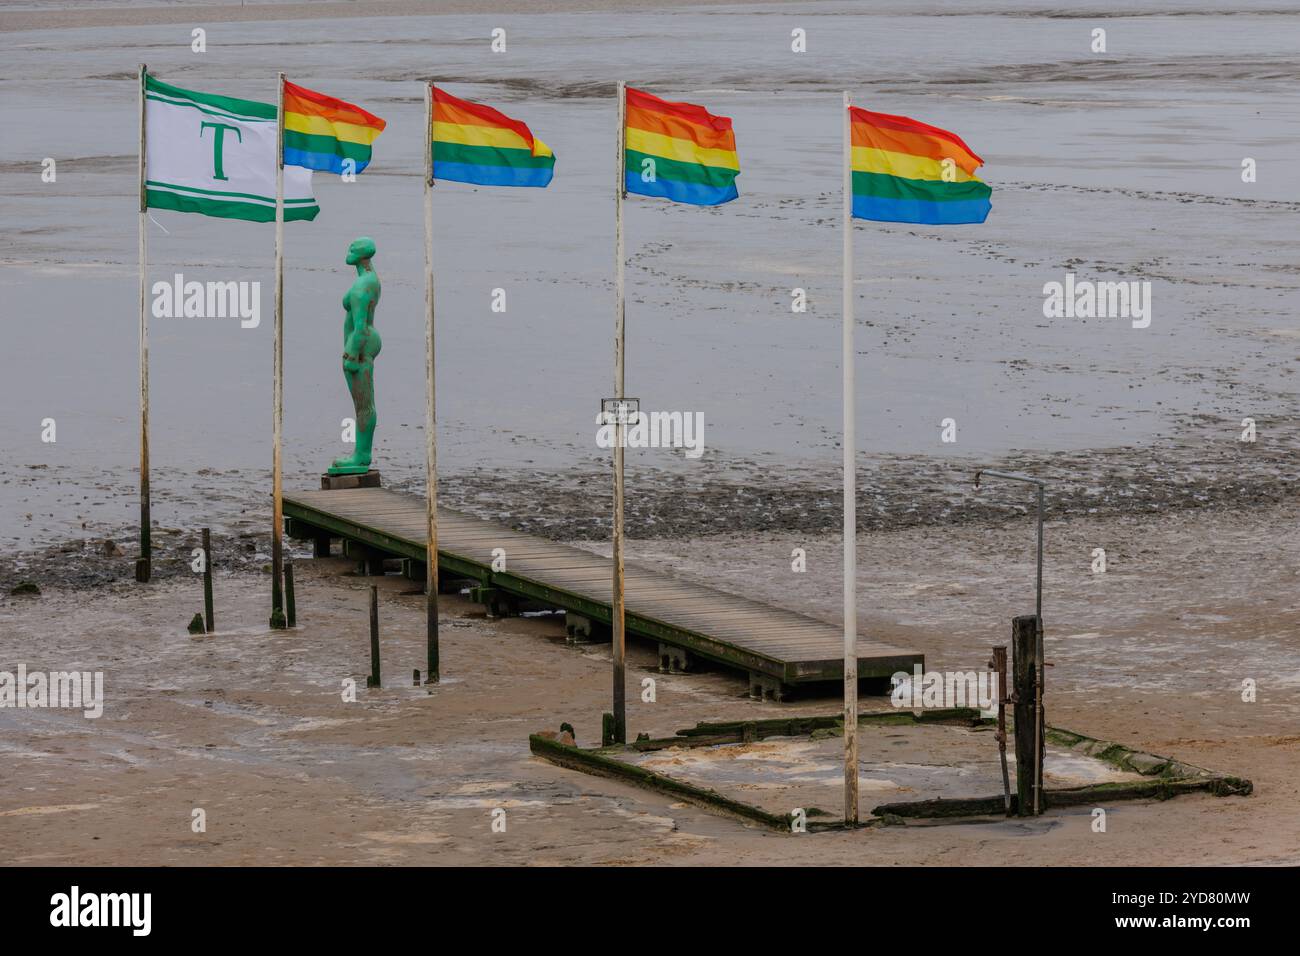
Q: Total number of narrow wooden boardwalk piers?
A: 1